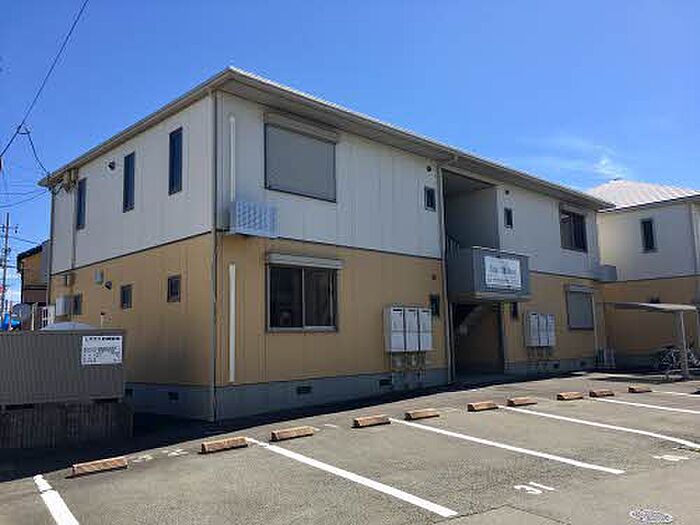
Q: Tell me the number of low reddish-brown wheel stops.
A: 10